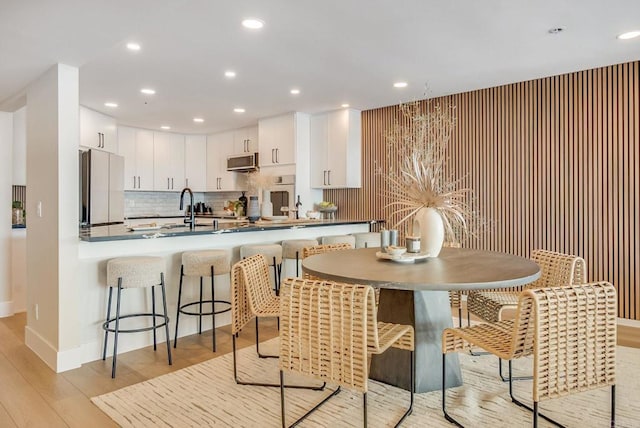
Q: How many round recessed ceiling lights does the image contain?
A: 12